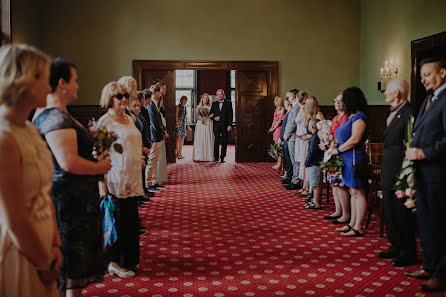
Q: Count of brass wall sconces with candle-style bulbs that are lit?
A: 1